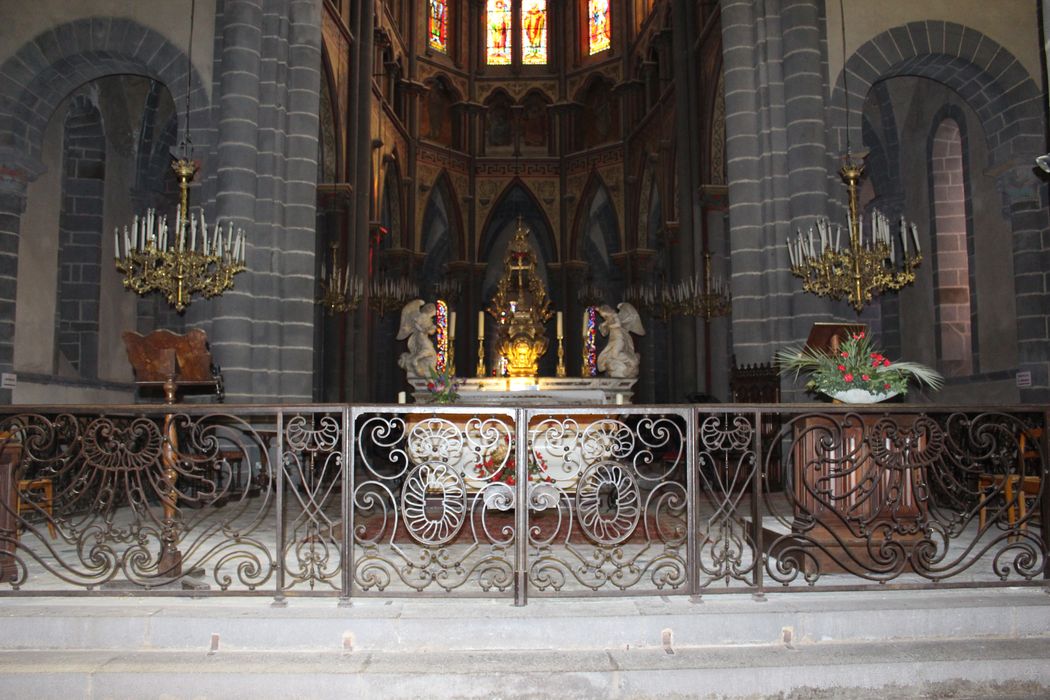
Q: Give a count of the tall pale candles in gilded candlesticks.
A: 4